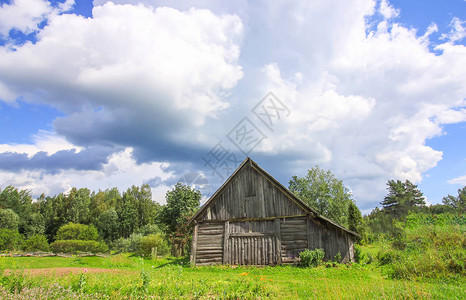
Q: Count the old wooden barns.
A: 1